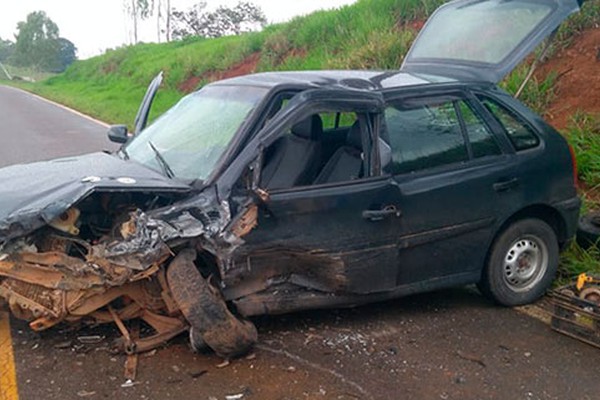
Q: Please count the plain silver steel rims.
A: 1